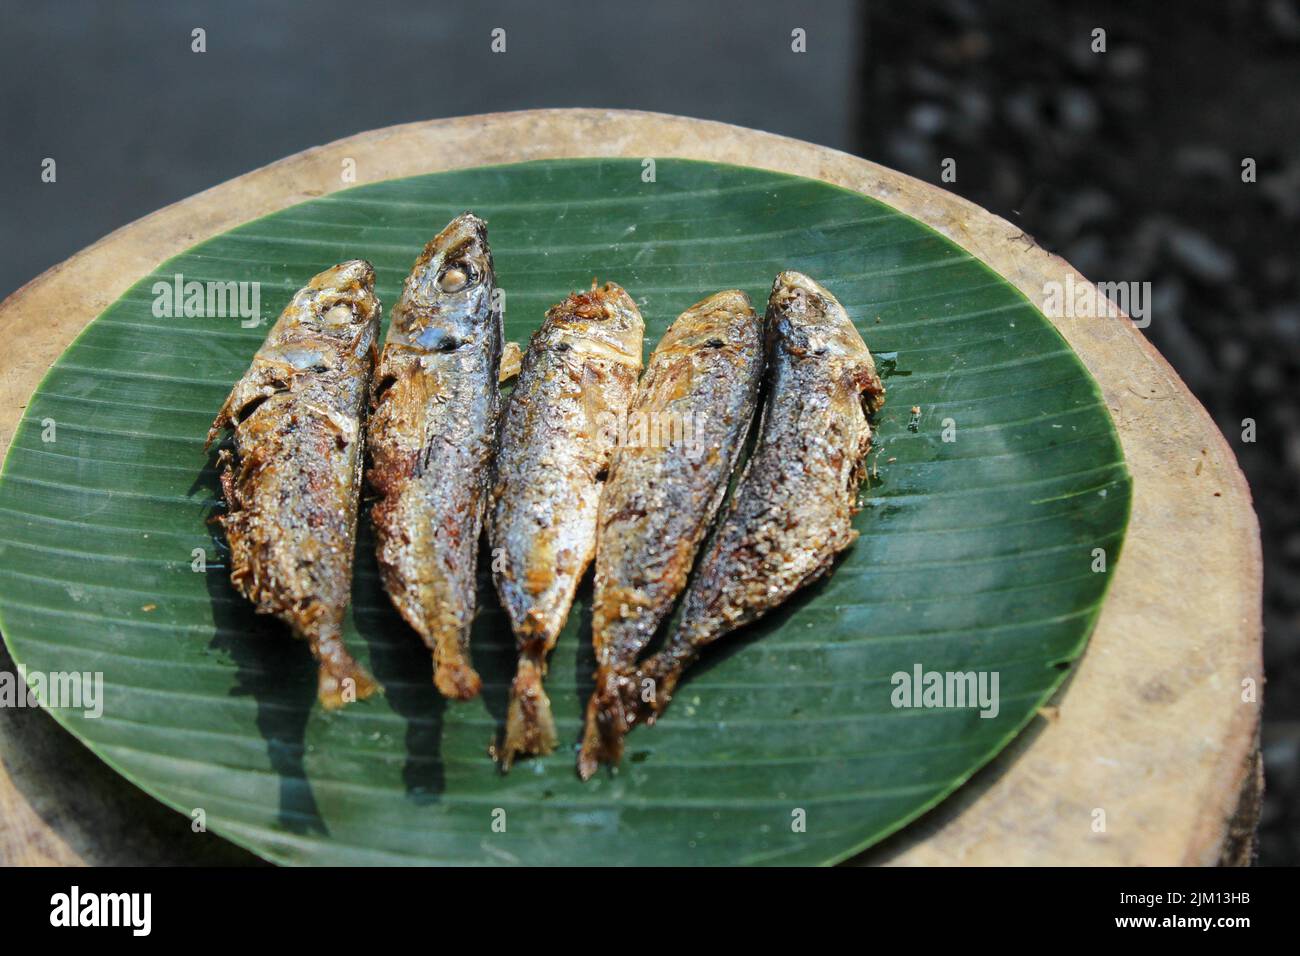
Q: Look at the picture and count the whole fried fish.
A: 5